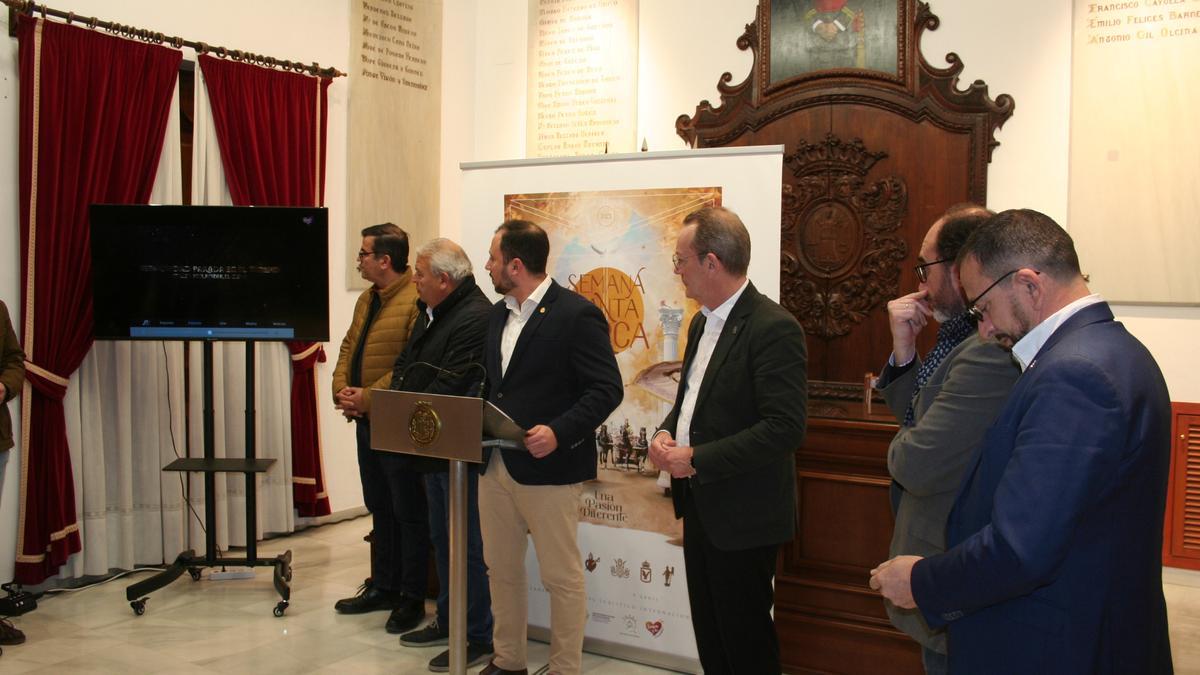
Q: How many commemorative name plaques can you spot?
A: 3